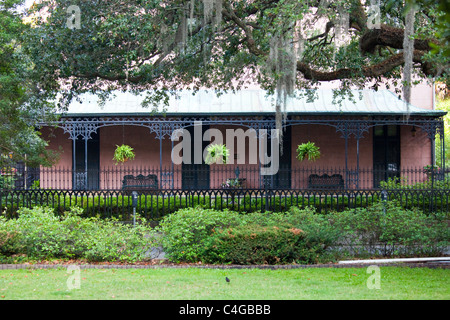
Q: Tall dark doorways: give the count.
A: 4